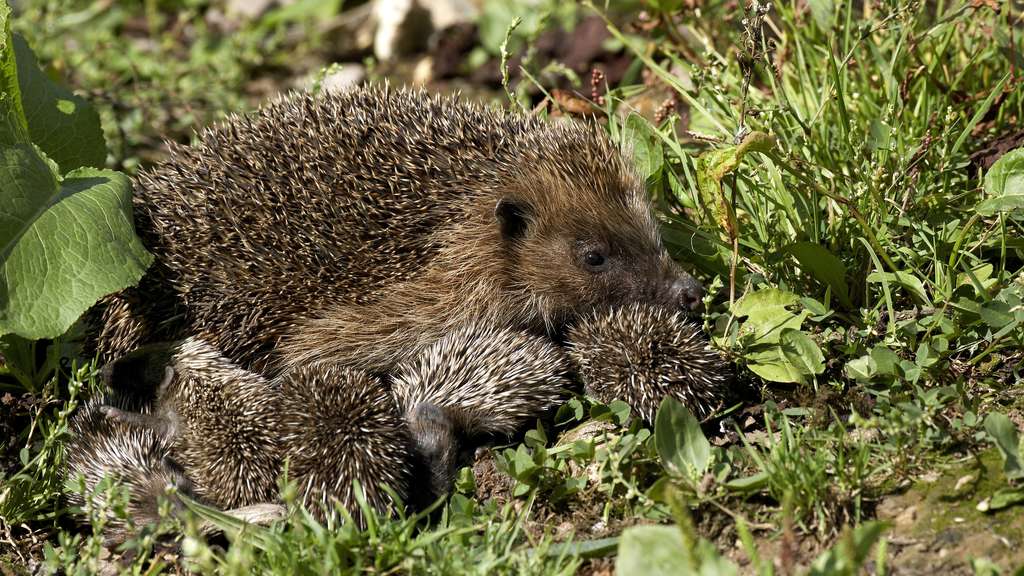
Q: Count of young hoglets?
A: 5